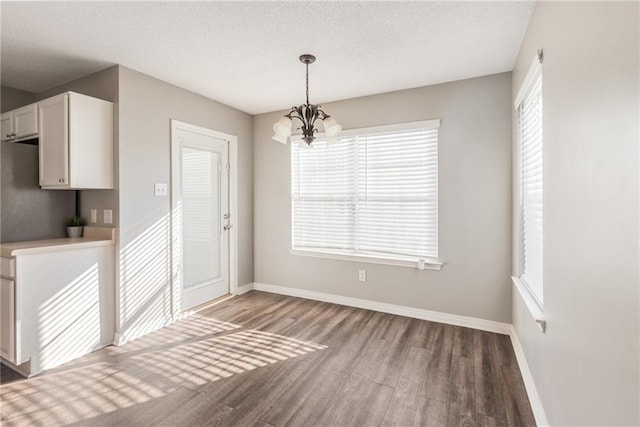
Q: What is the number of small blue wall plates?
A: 0